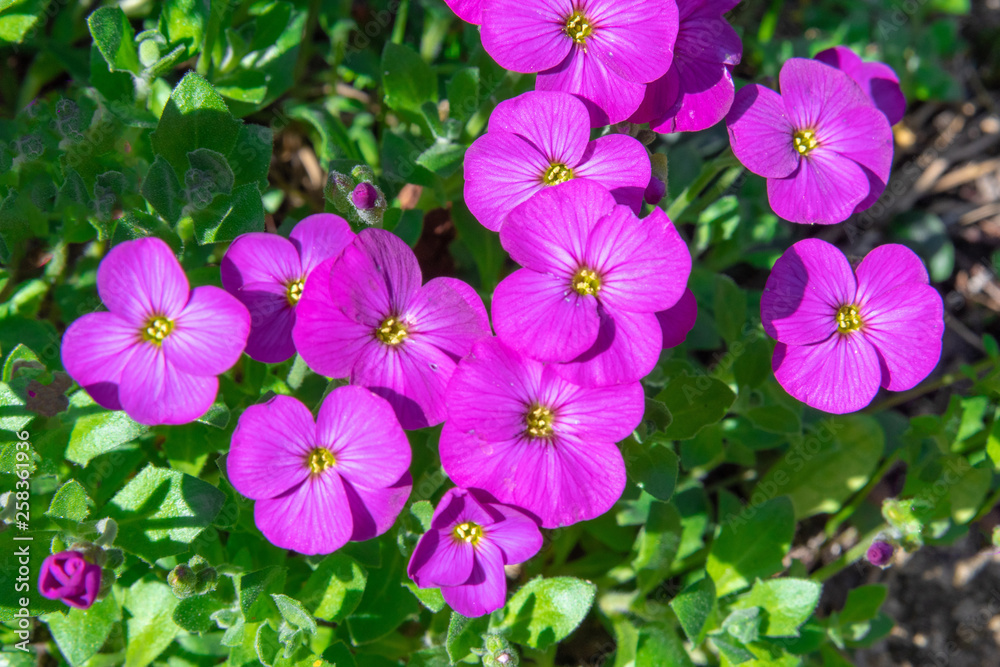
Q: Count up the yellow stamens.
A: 11